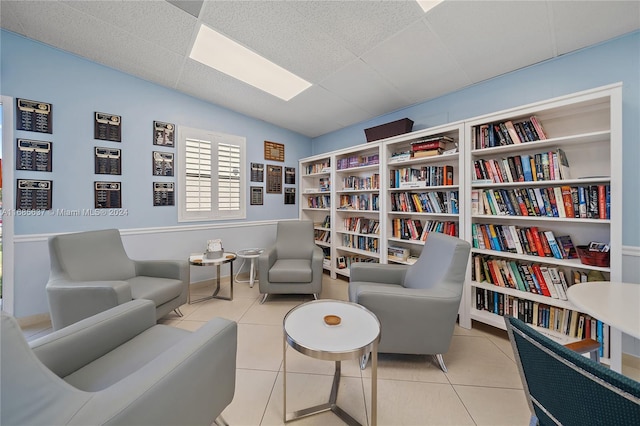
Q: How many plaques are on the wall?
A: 15